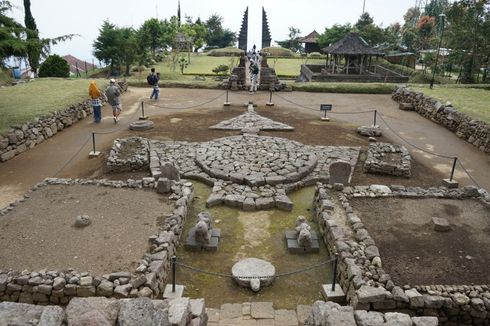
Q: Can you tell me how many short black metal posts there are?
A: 8